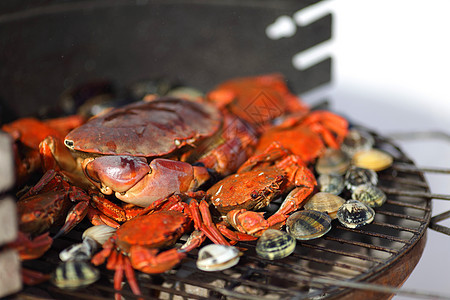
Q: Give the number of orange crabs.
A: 6